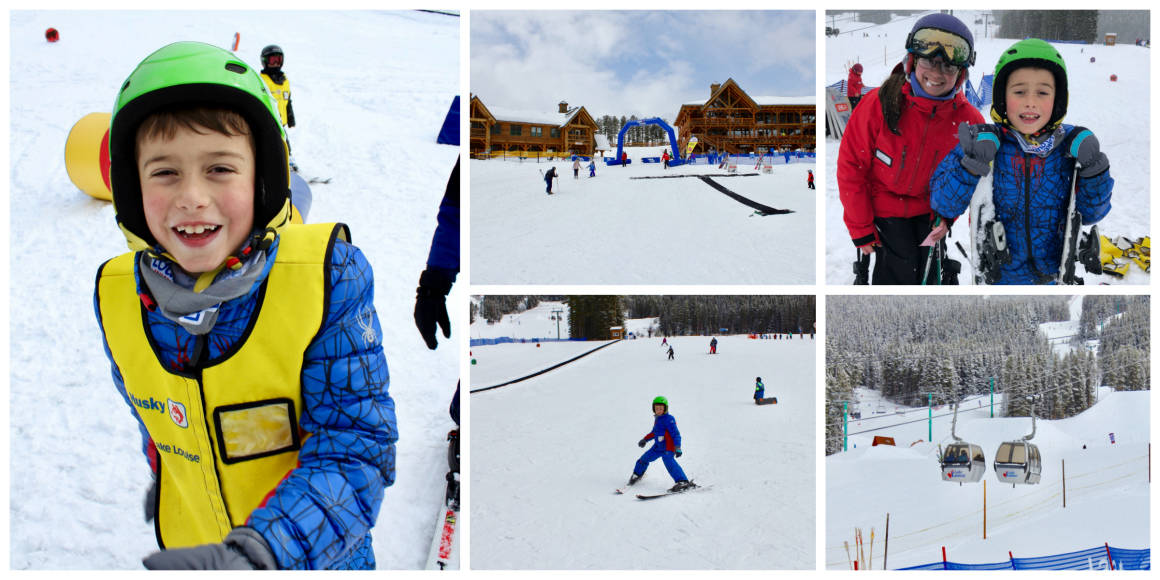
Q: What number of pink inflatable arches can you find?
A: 0